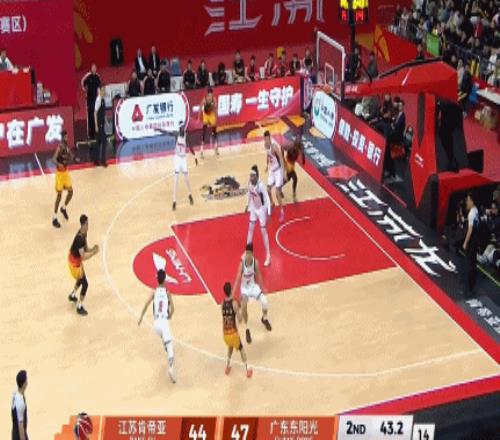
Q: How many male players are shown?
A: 10